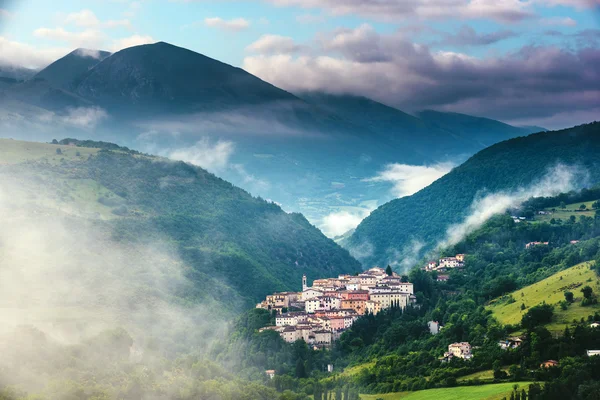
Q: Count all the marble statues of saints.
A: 0